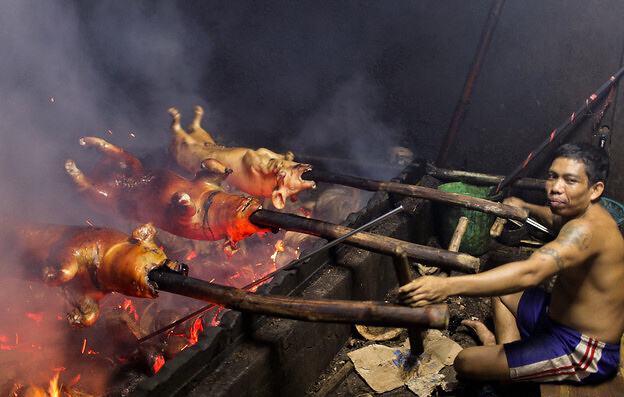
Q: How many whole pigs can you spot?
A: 3